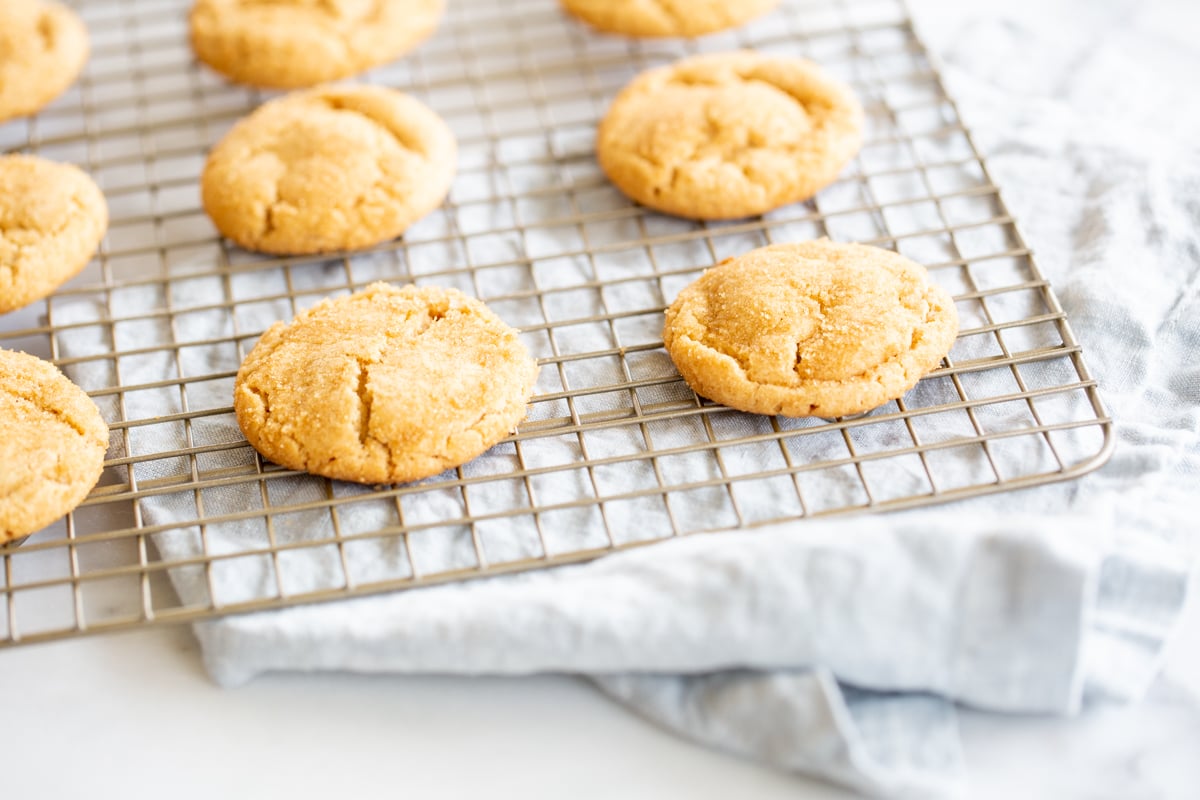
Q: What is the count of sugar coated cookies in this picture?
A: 9